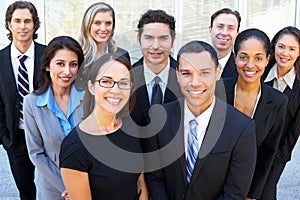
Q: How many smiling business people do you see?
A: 9